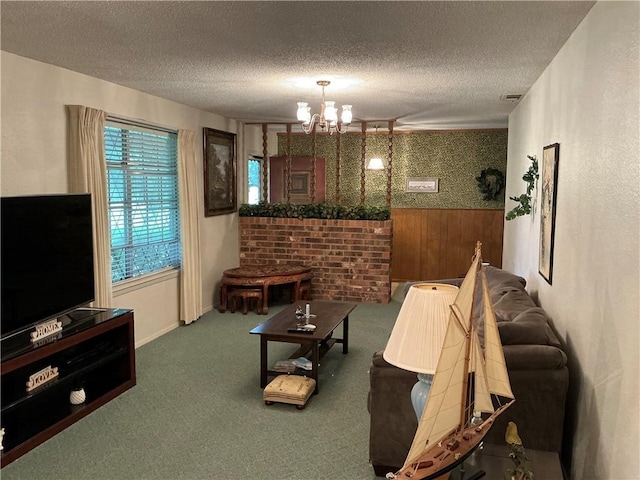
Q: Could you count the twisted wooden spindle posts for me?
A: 6